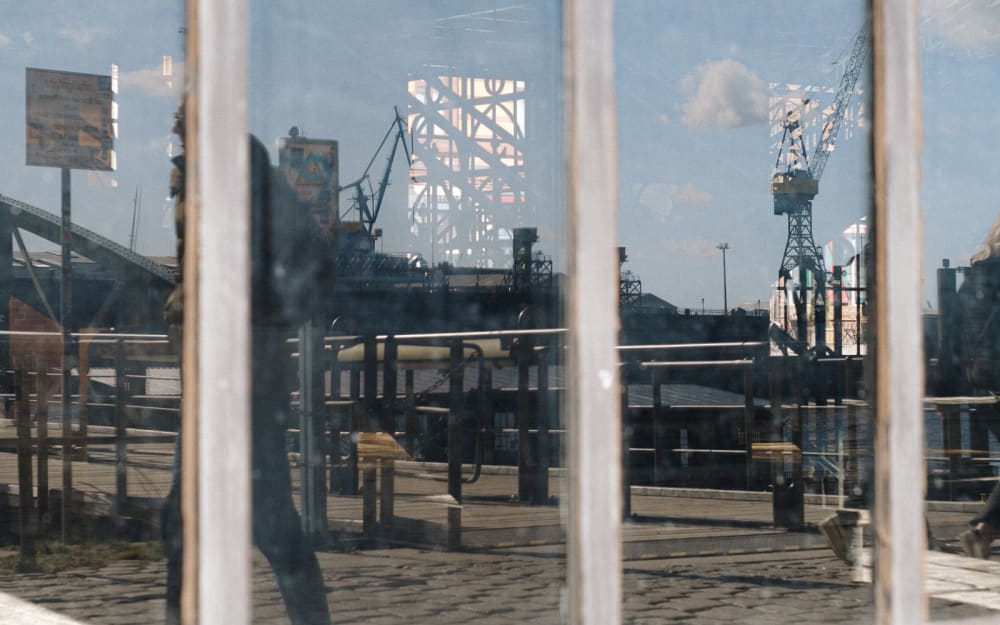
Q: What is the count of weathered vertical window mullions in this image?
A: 3